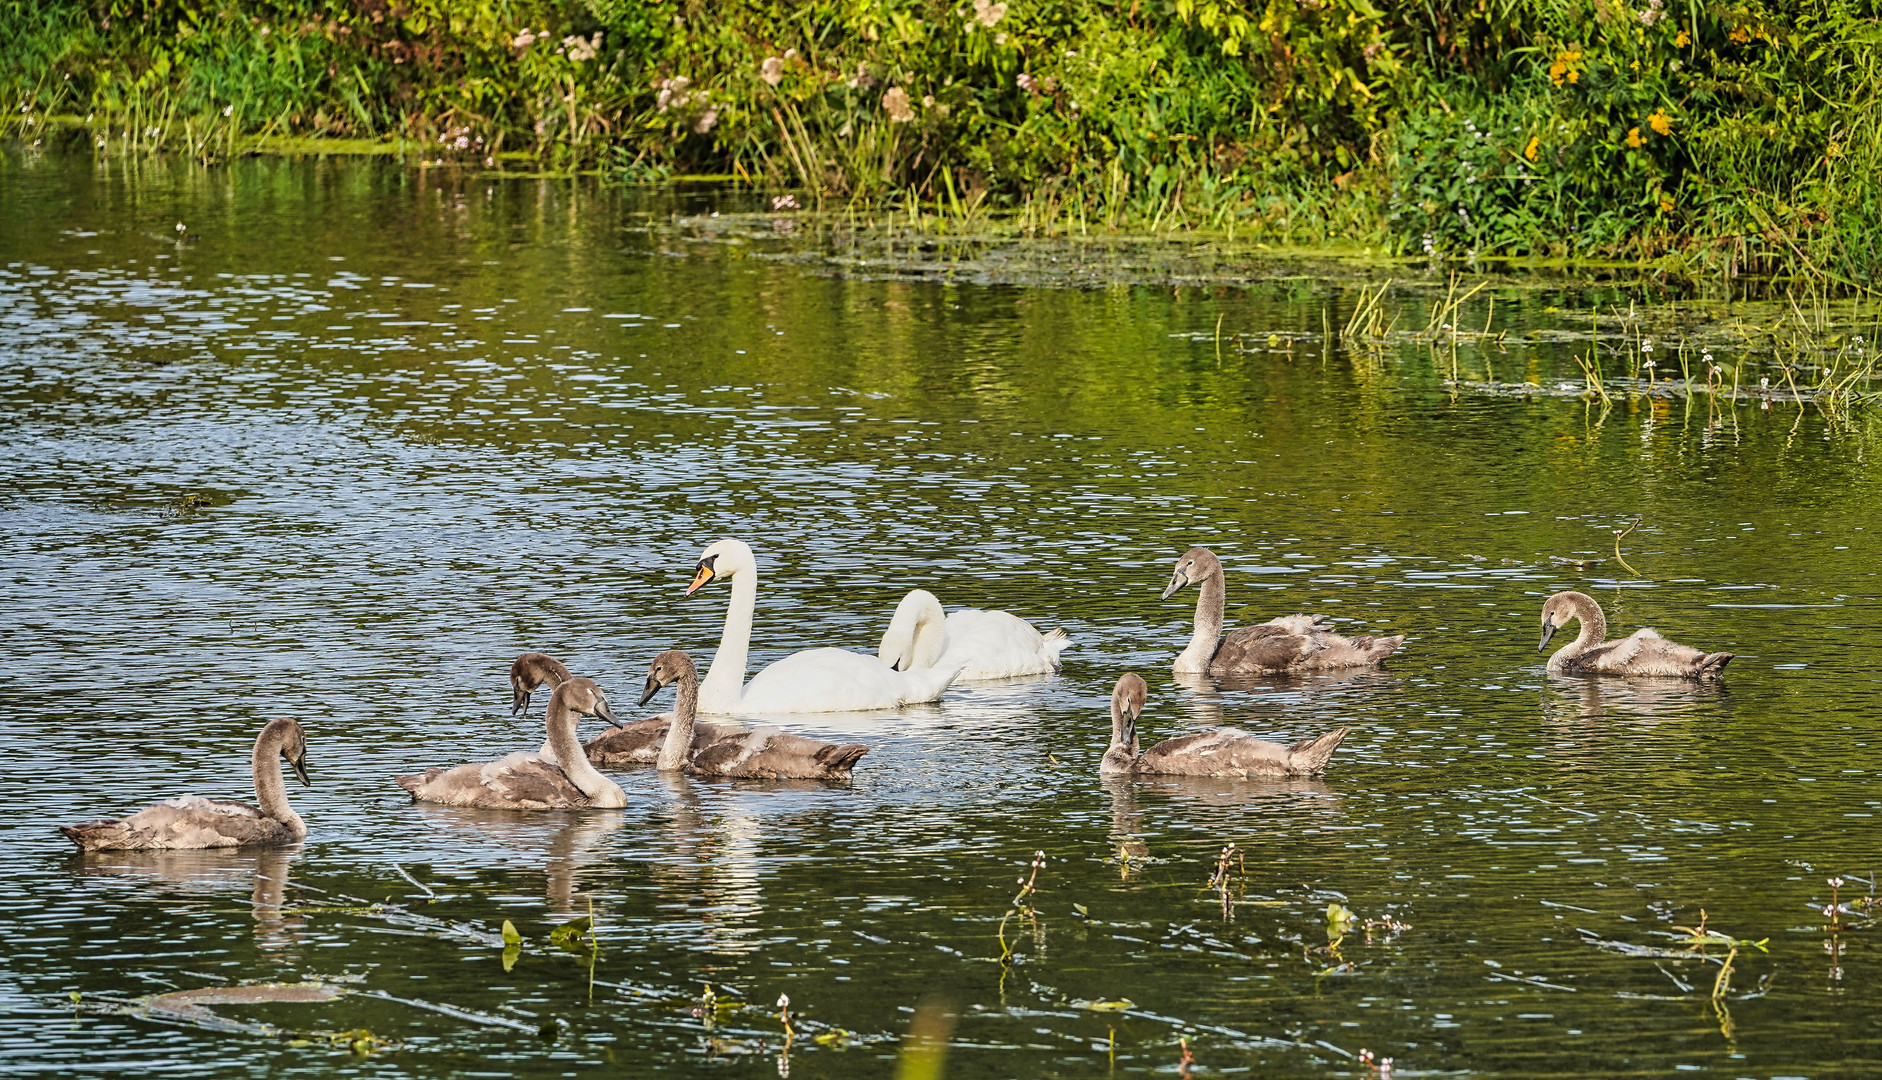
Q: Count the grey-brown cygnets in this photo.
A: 7